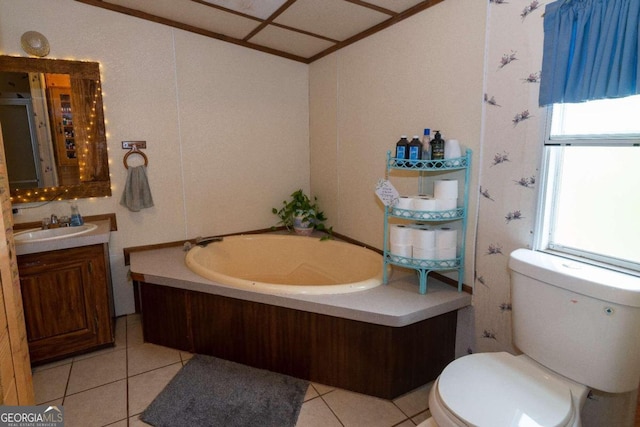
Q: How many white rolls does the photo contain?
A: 12